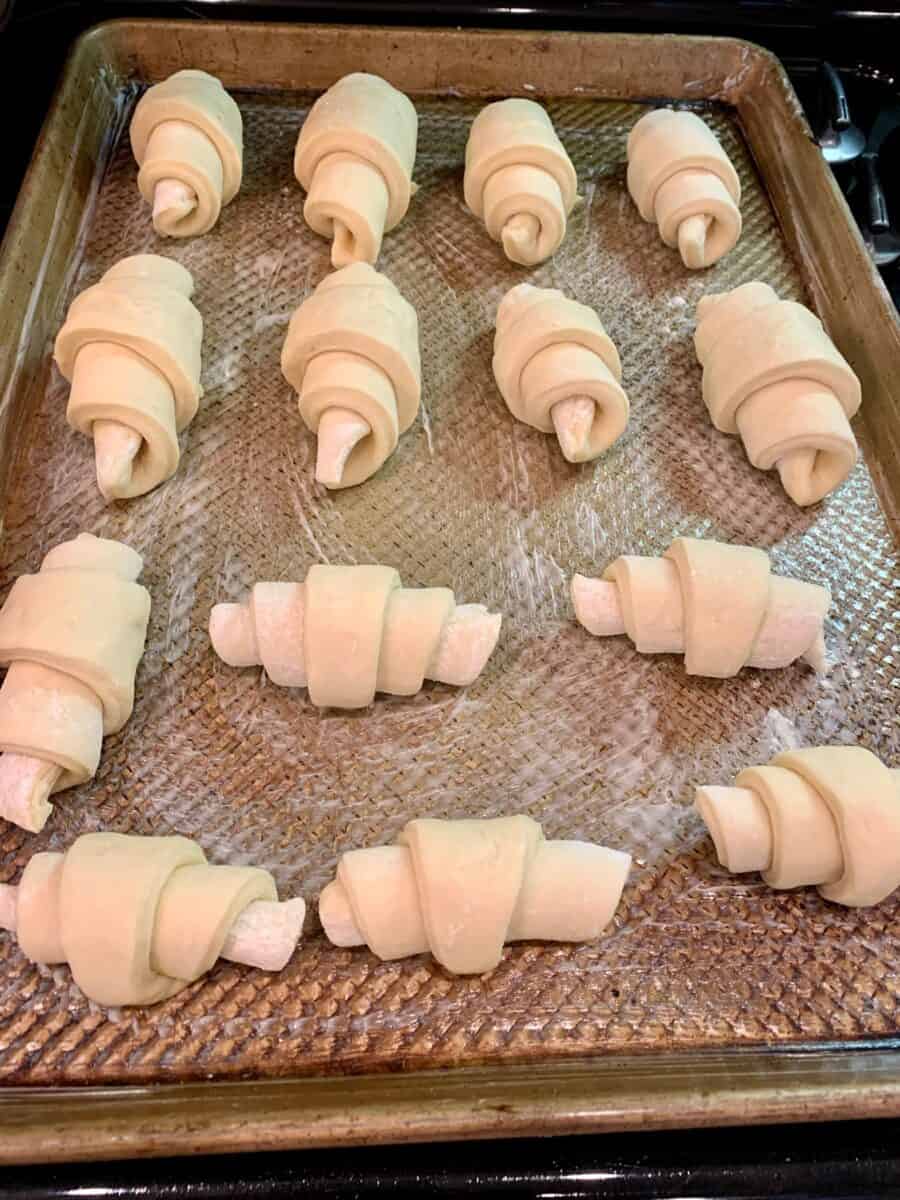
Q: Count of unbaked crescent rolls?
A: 14